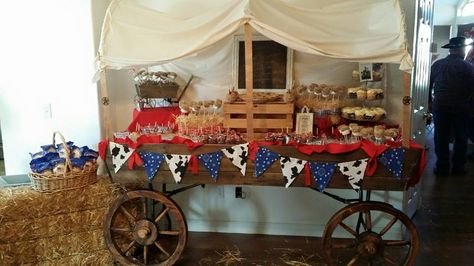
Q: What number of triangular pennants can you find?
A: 10